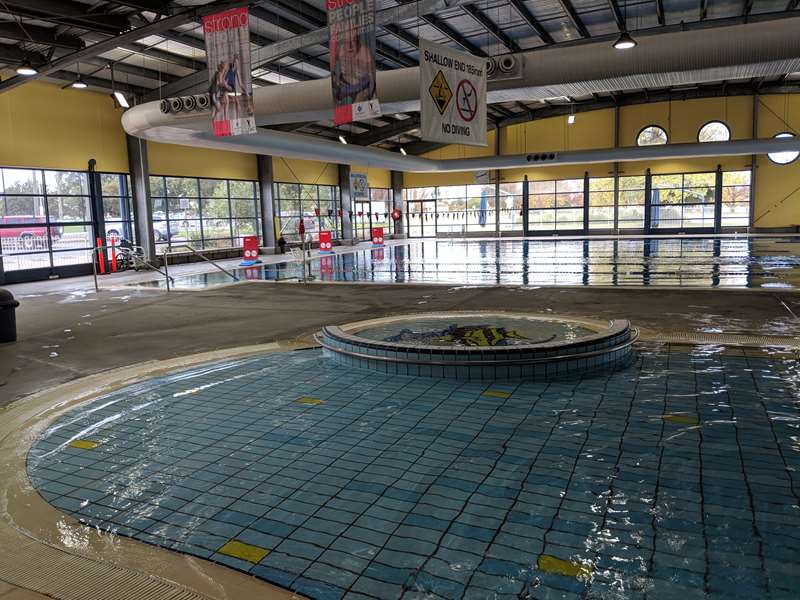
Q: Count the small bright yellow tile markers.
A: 6